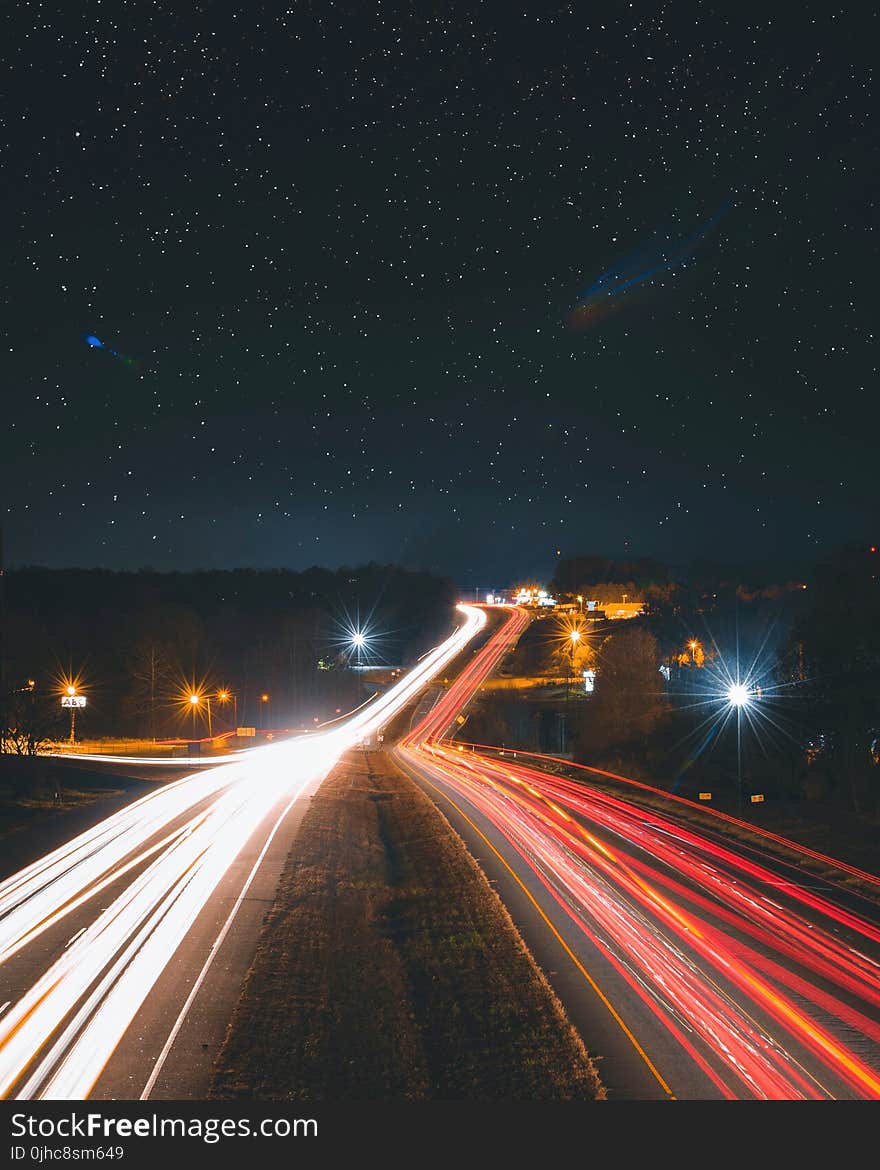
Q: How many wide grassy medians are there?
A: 1